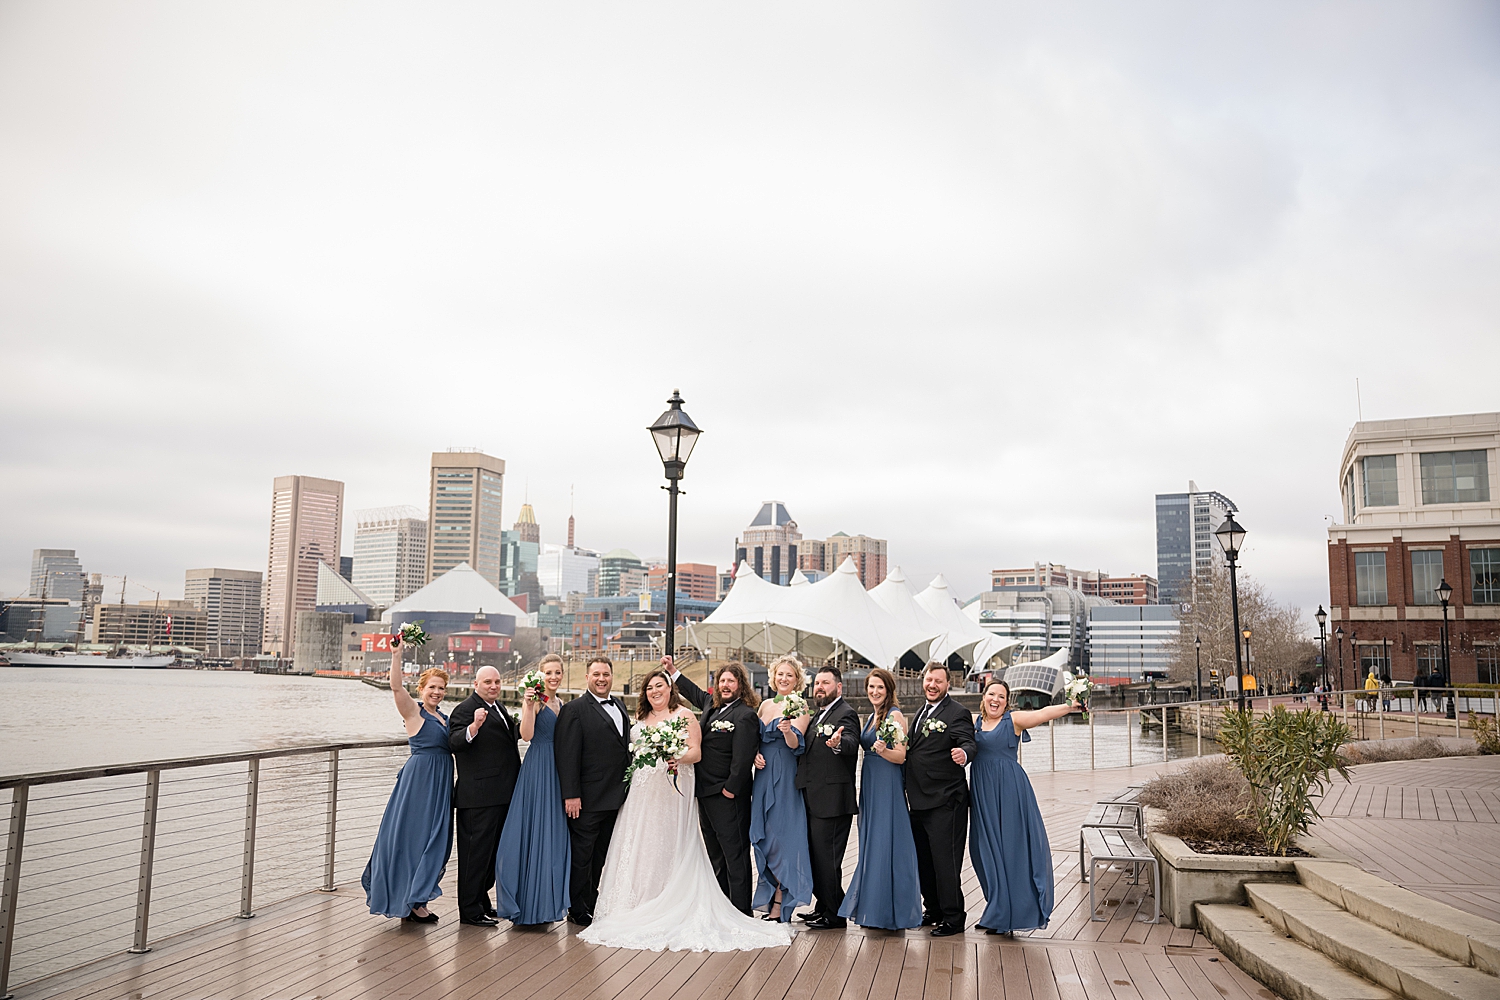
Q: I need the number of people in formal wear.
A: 11